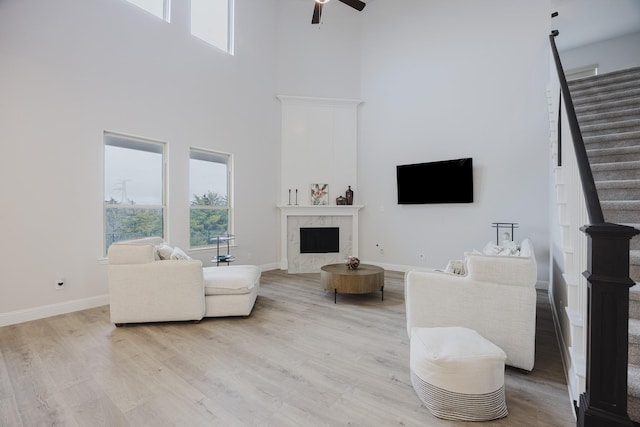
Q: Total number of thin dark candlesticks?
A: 2